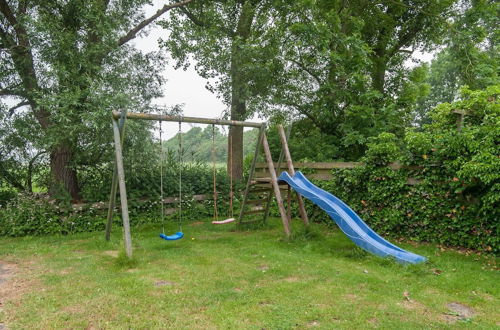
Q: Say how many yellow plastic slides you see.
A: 0